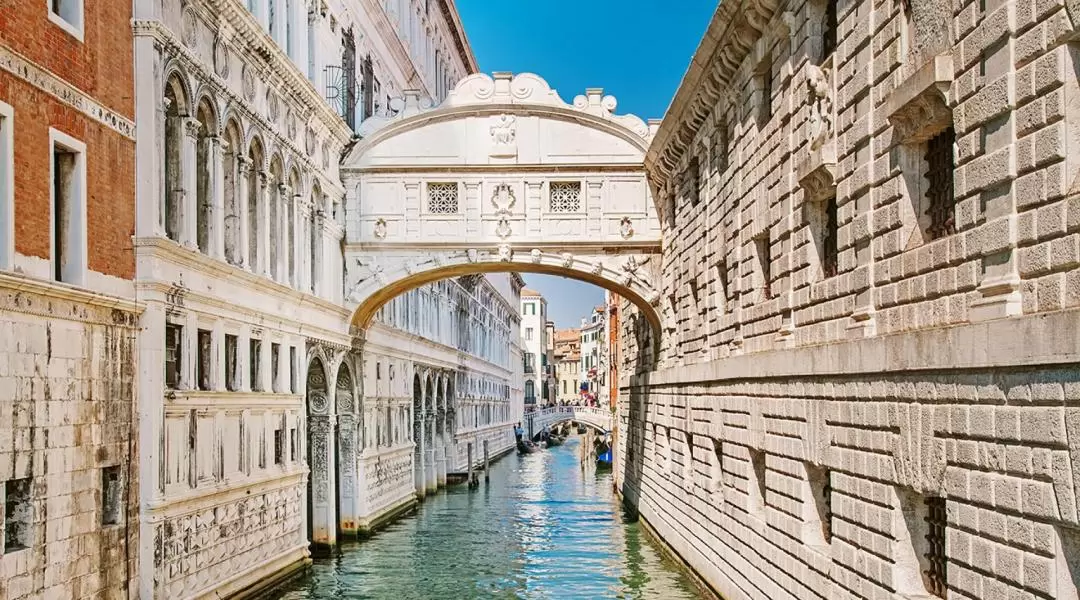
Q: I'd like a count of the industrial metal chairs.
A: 0